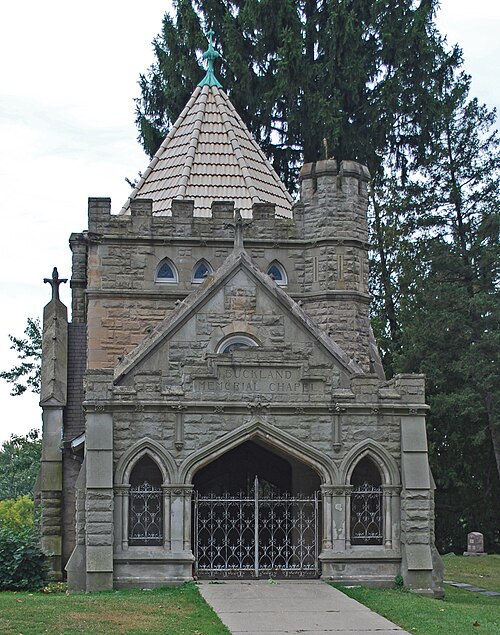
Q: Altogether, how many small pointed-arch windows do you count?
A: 3